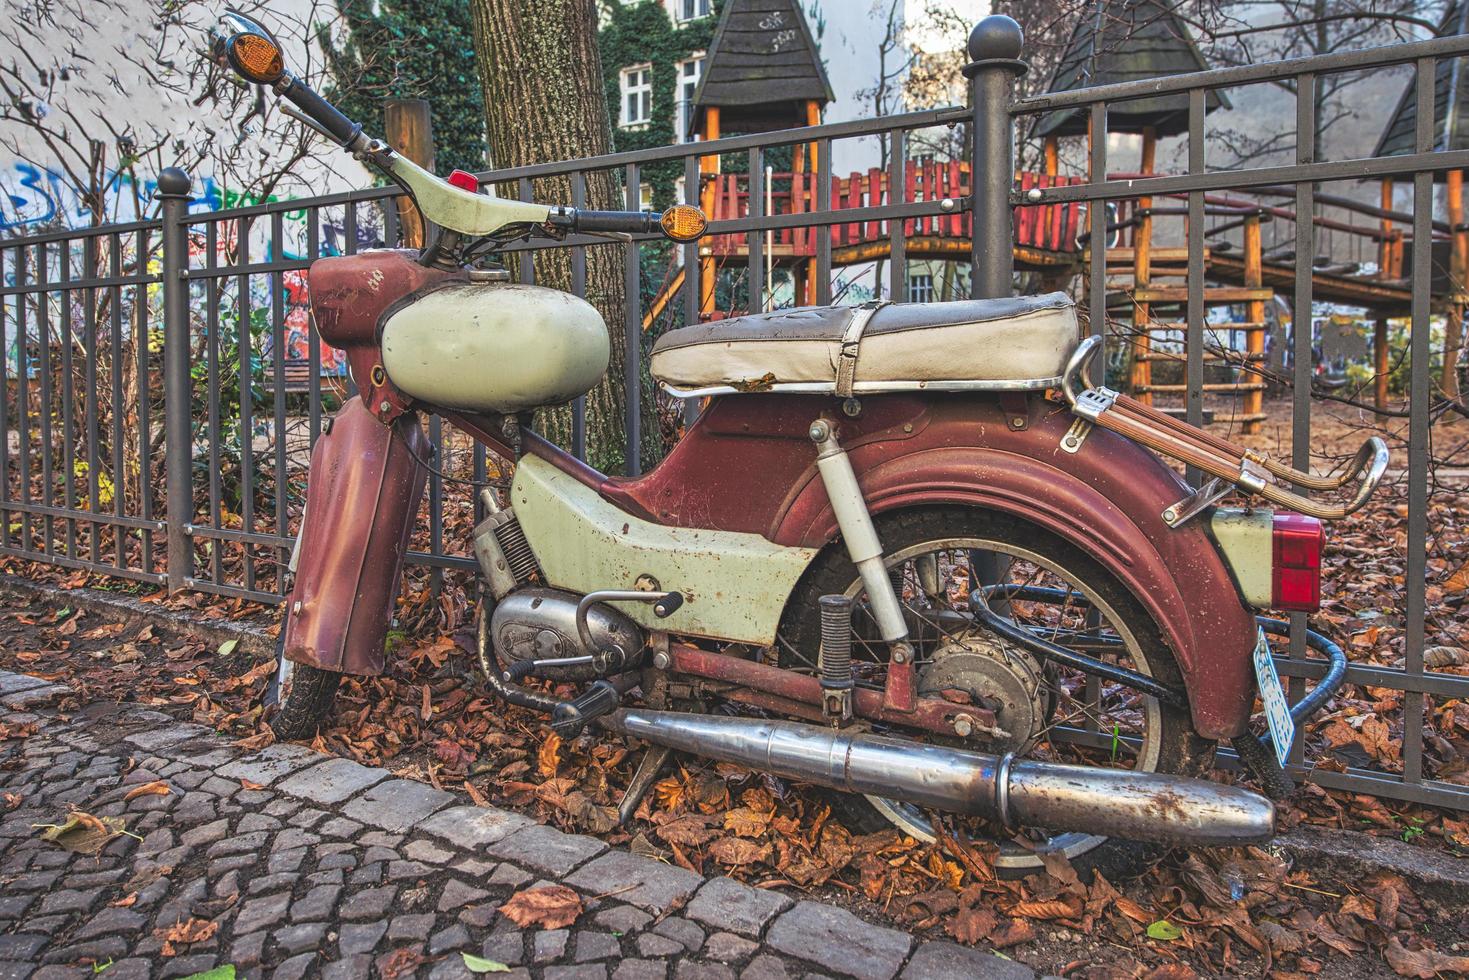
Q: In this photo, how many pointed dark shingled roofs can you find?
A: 3